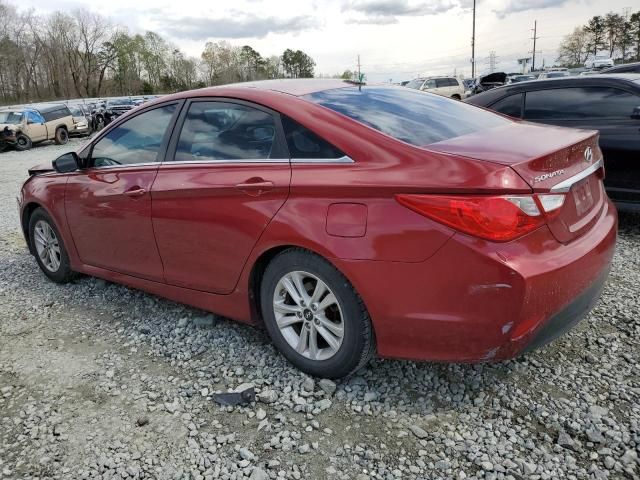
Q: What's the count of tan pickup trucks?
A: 1